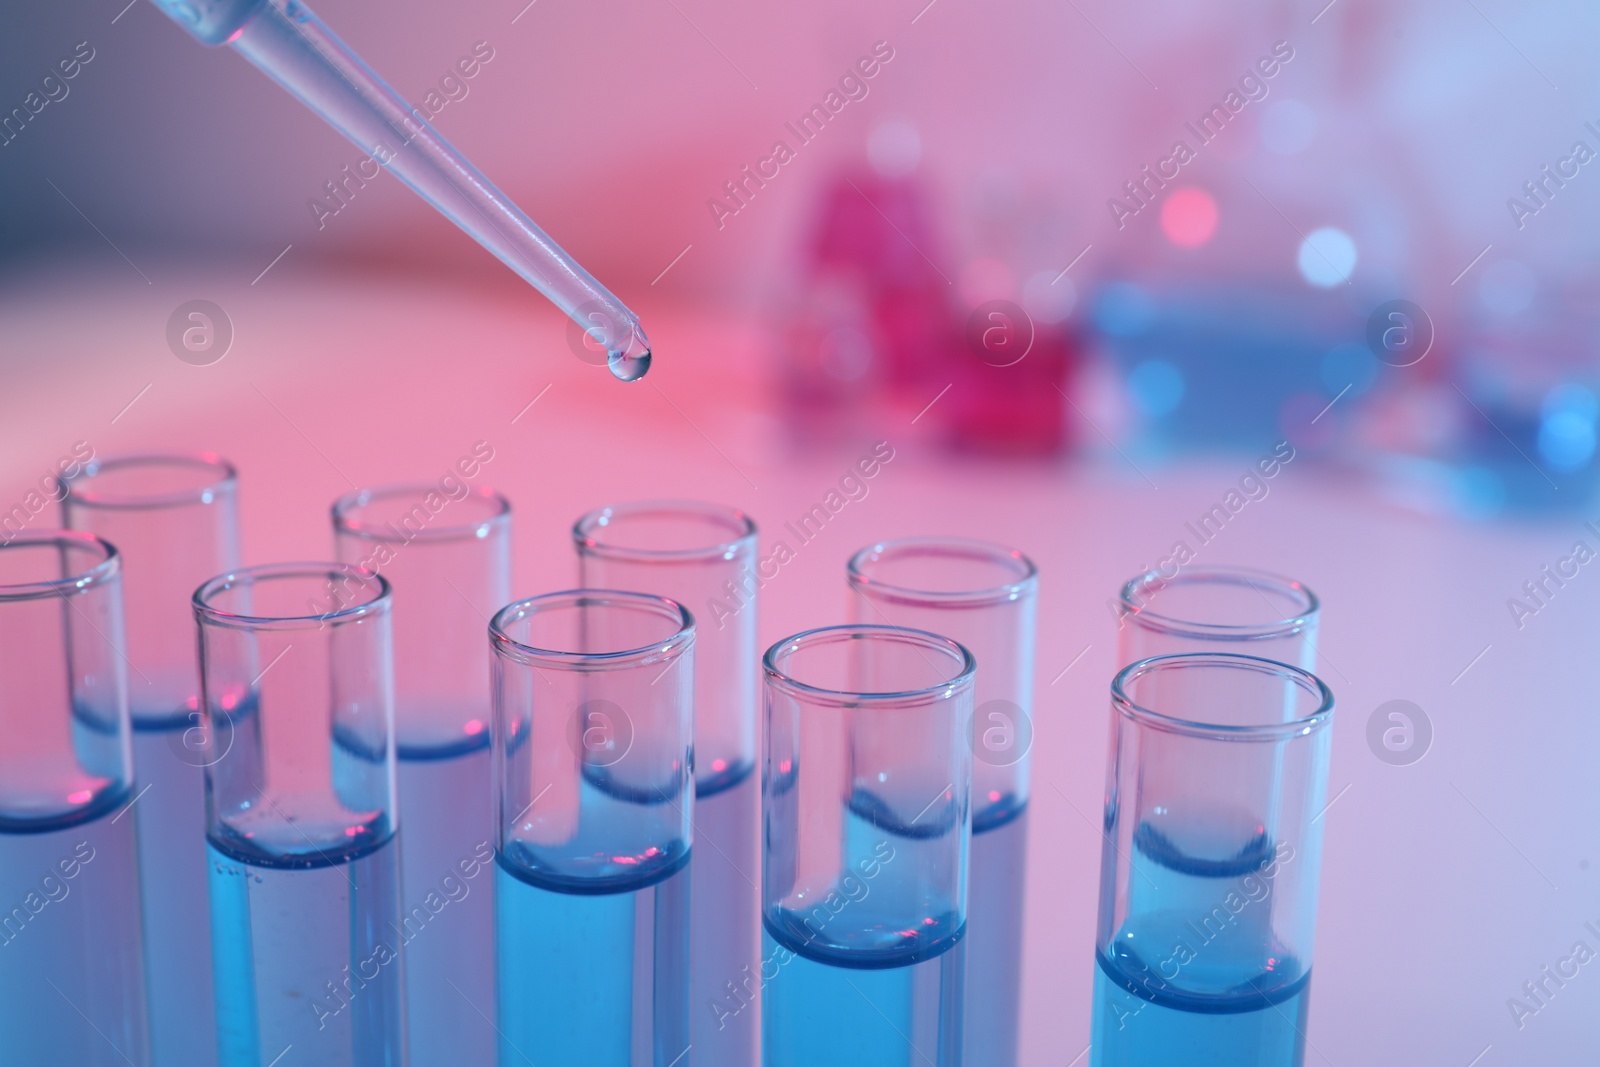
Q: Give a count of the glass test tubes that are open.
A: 10